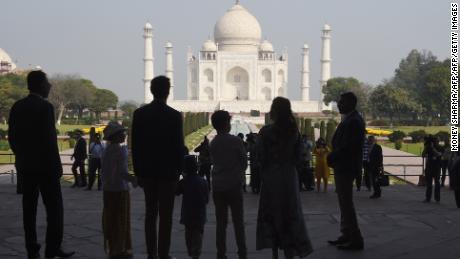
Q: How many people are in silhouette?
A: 7